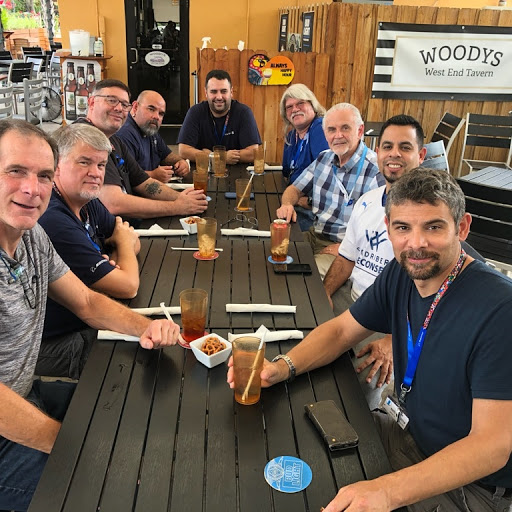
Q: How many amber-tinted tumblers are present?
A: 9